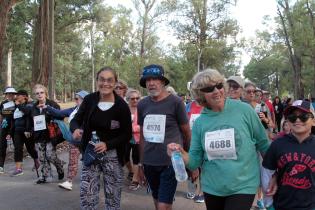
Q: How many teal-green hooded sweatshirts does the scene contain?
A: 1